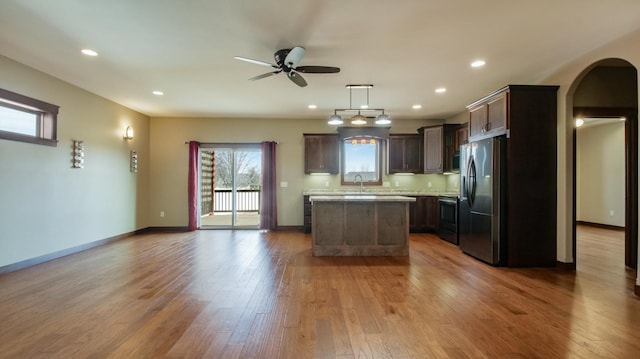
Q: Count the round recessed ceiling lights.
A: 7